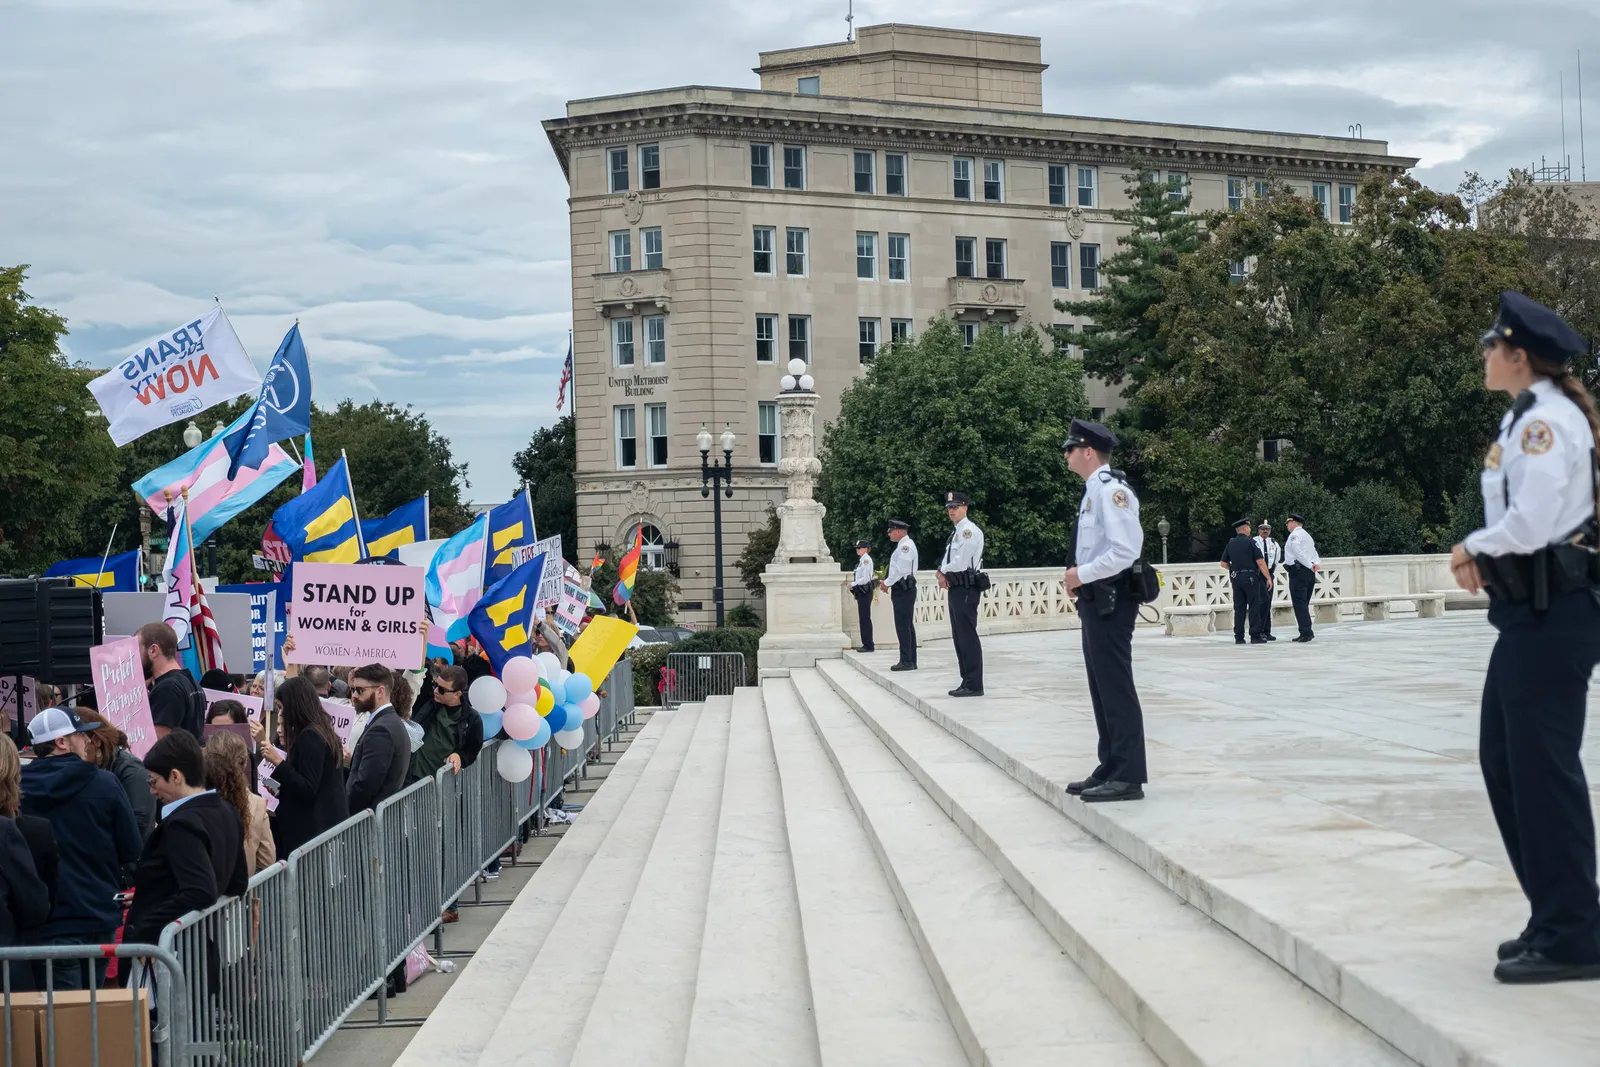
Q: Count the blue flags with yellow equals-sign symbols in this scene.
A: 5